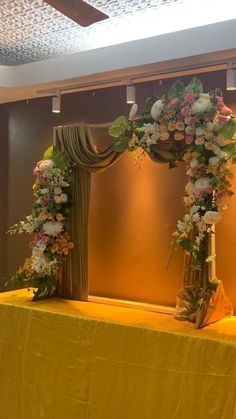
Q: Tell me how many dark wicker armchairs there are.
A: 0